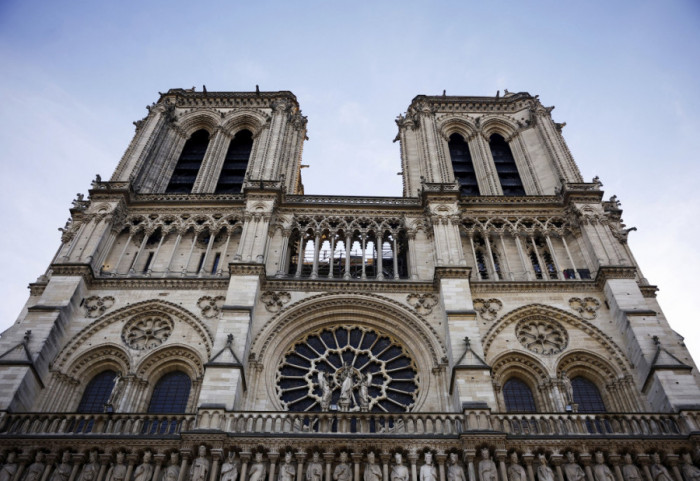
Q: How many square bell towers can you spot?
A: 2